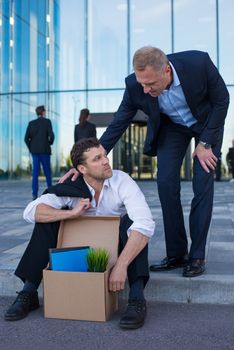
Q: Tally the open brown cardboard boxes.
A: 1